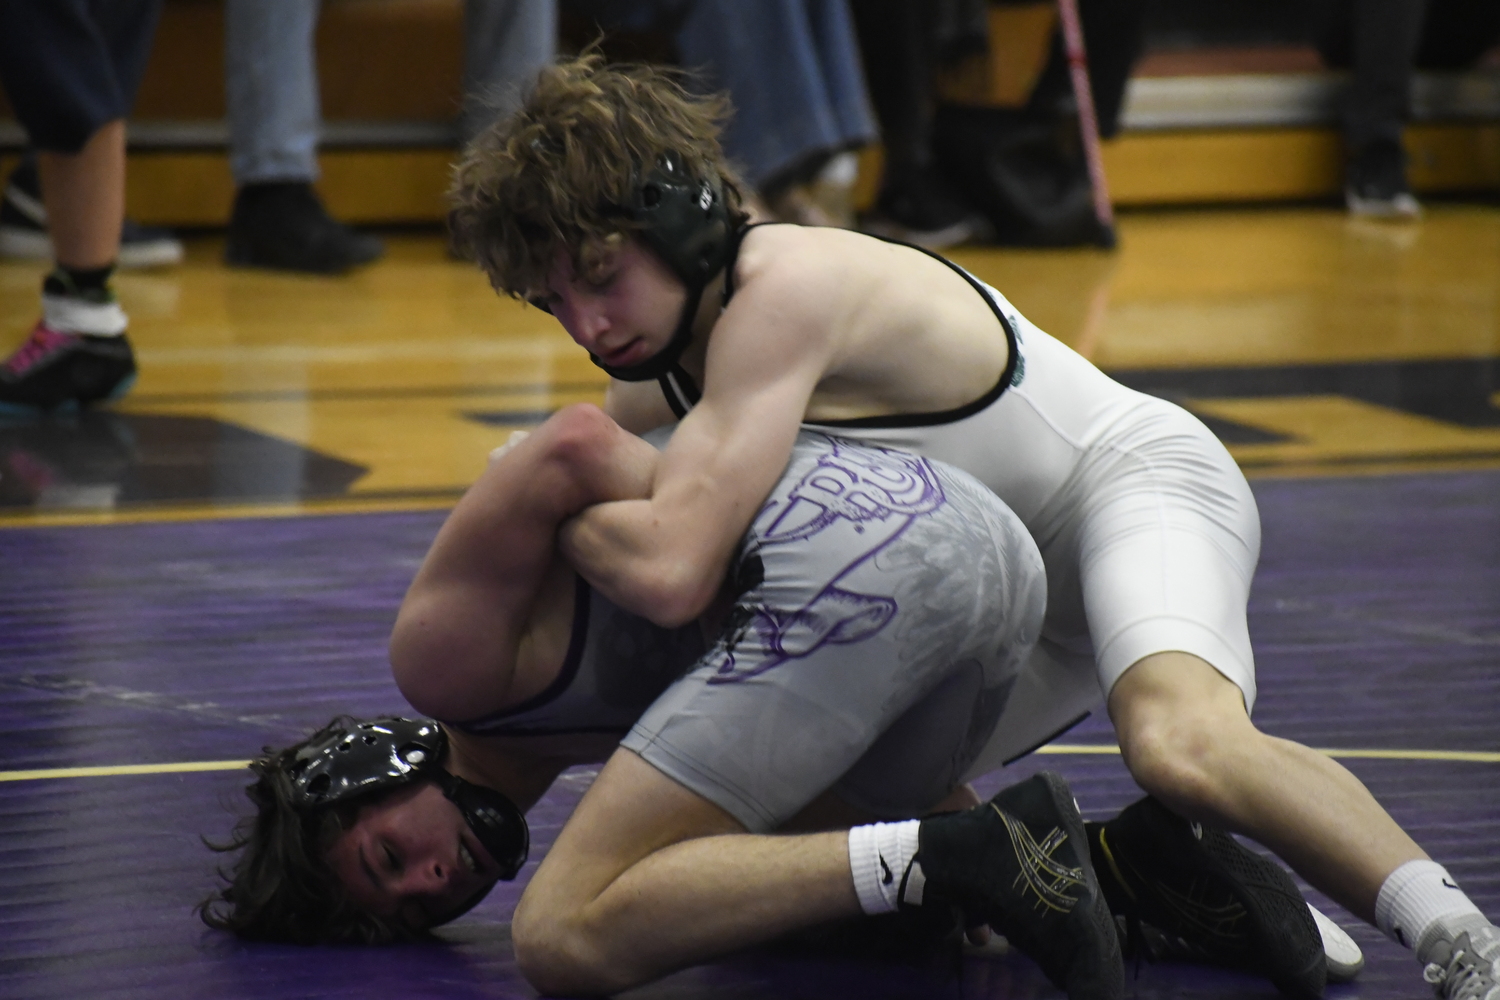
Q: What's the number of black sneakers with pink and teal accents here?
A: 1